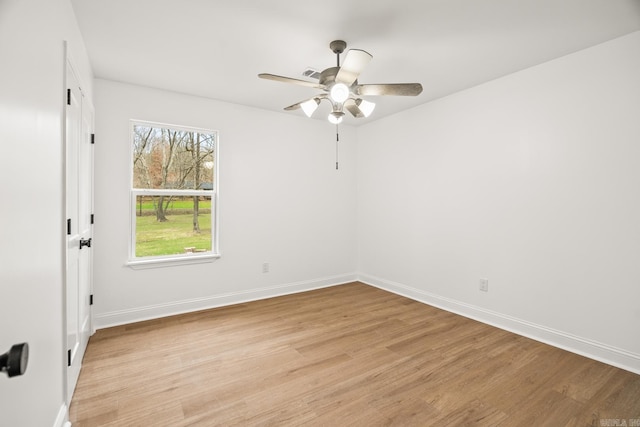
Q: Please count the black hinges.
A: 6